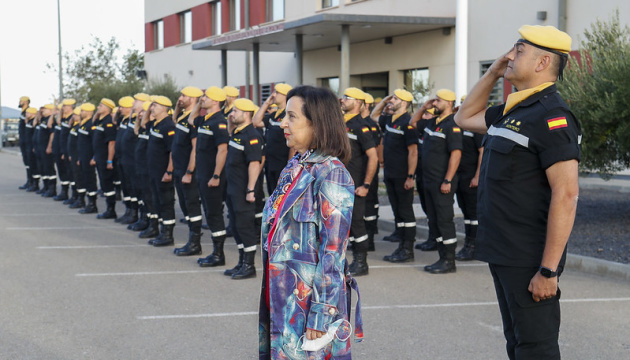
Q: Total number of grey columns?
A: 4